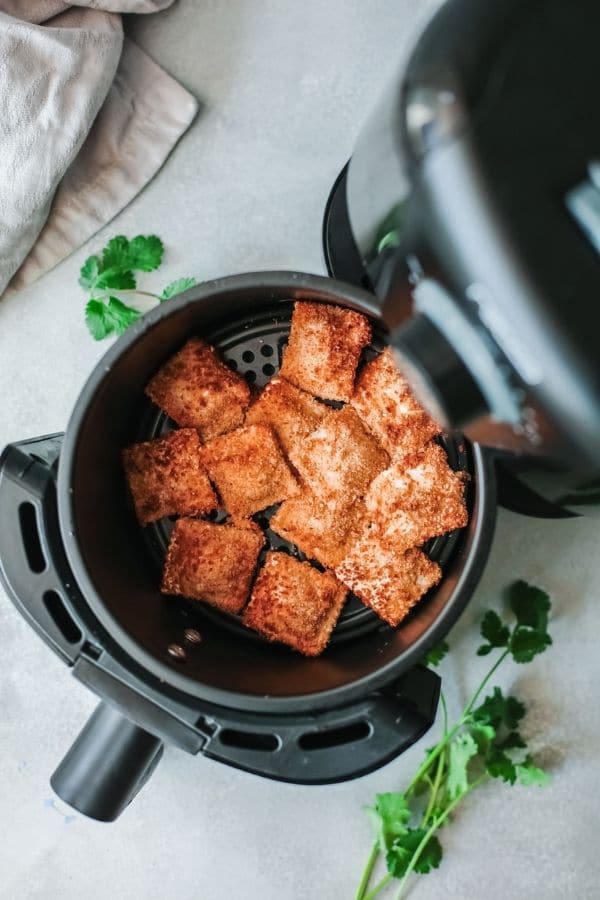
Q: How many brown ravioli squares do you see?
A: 12